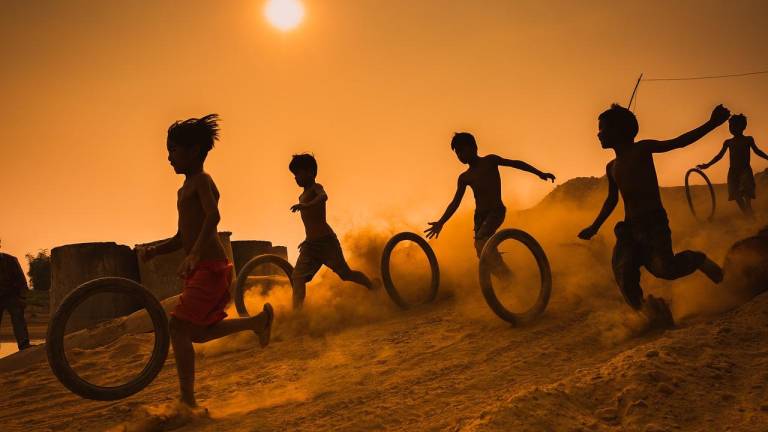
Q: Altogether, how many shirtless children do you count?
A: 5